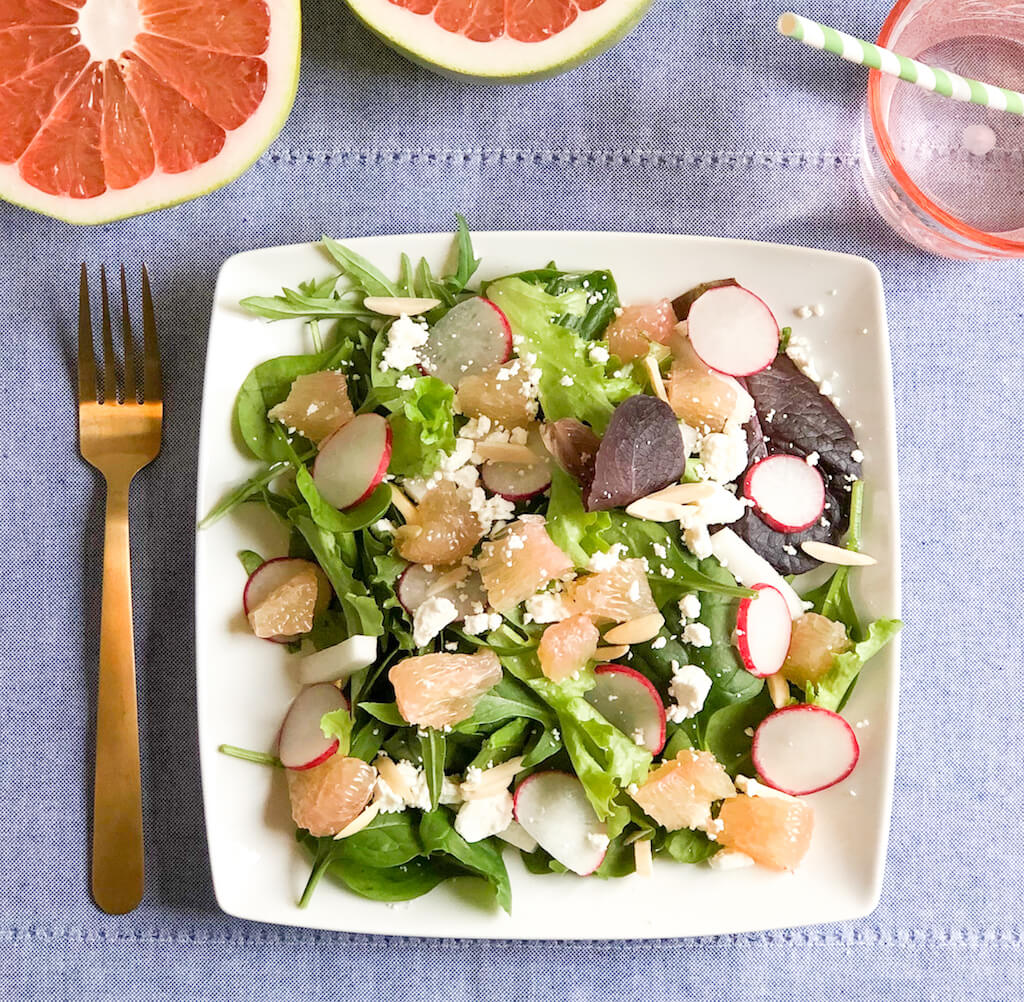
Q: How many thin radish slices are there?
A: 12